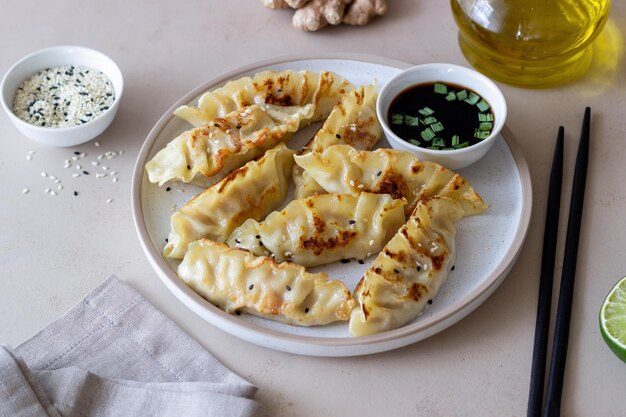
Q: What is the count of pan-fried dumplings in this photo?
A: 8